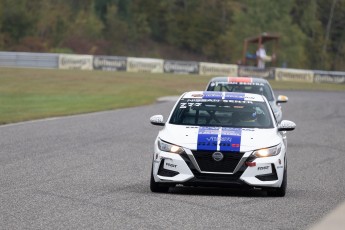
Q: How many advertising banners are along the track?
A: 8